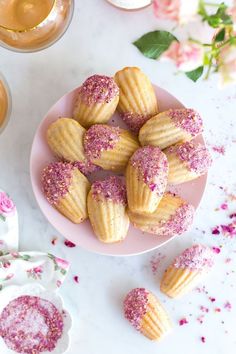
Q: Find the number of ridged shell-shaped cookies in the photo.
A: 12